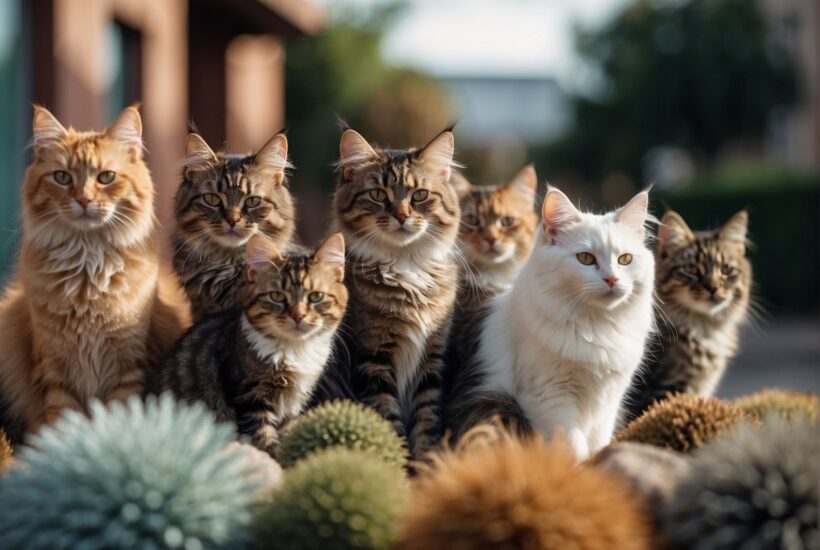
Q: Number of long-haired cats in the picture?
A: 7